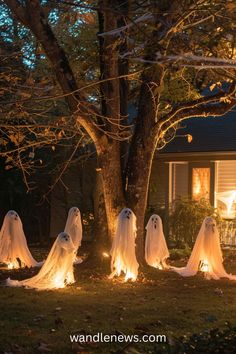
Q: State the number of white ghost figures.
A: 6